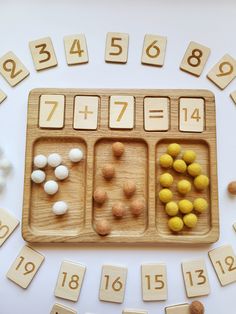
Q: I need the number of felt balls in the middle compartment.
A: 7